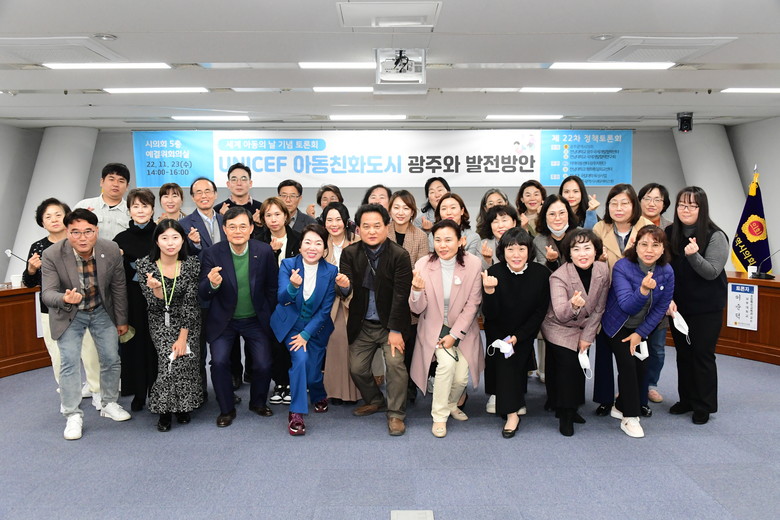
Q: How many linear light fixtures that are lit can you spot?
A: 10